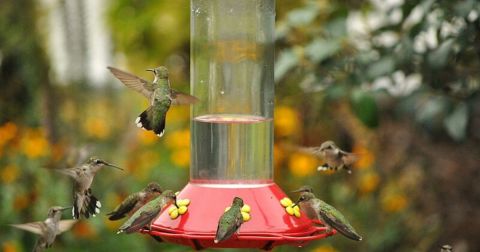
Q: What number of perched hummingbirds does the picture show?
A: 5